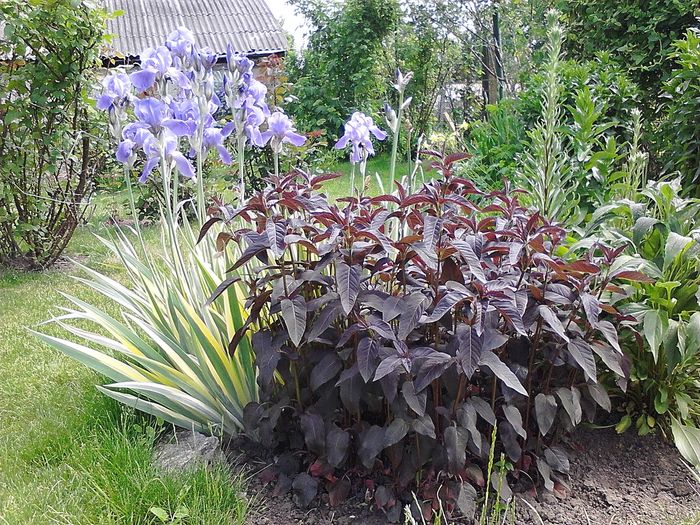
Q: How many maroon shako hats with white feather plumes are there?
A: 0